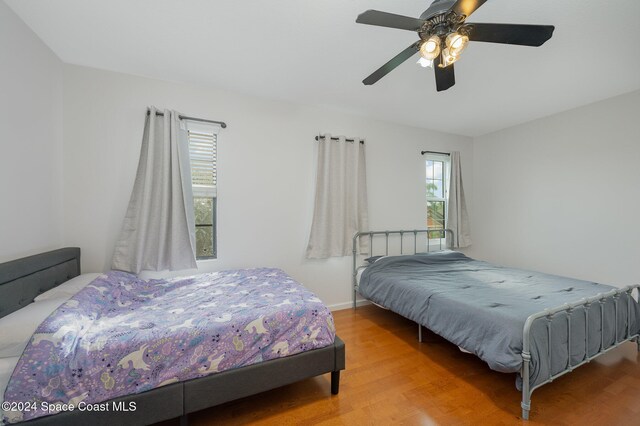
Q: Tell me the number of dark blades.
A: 5